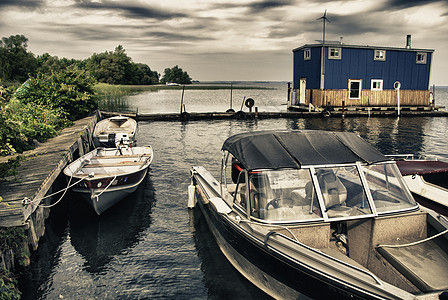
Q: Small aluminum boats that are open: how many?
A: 2